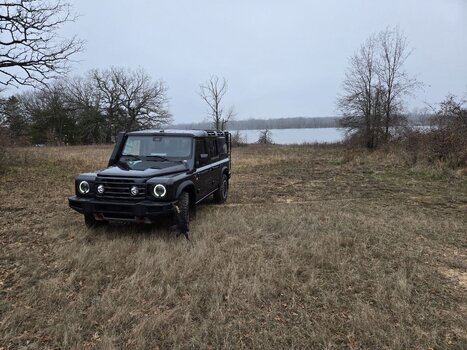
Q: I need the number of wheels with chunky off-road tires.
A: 3